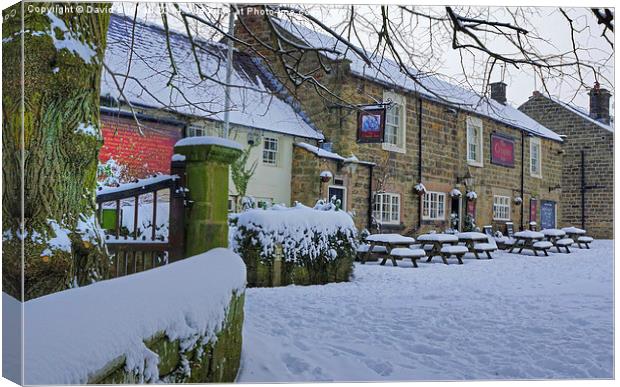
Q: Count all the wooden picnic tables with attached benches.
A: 6